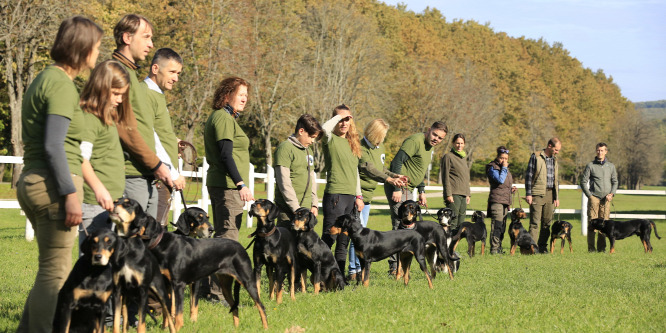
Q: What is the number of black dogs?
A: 13